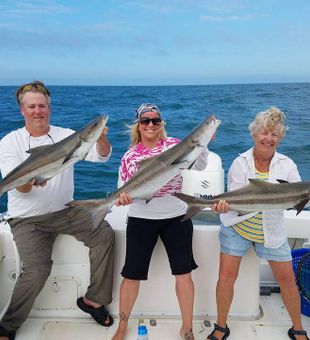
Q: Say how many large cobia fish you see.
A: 3